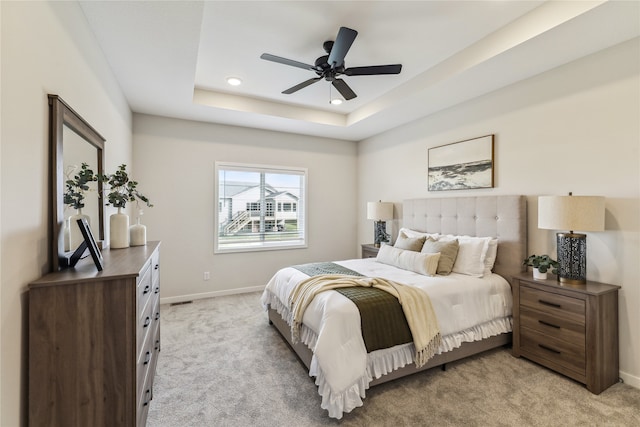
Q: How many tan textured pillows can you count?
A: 2